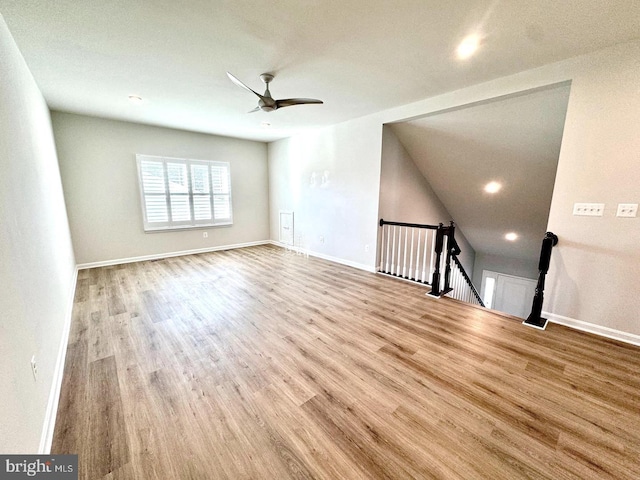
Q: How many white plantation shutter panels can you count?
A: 4